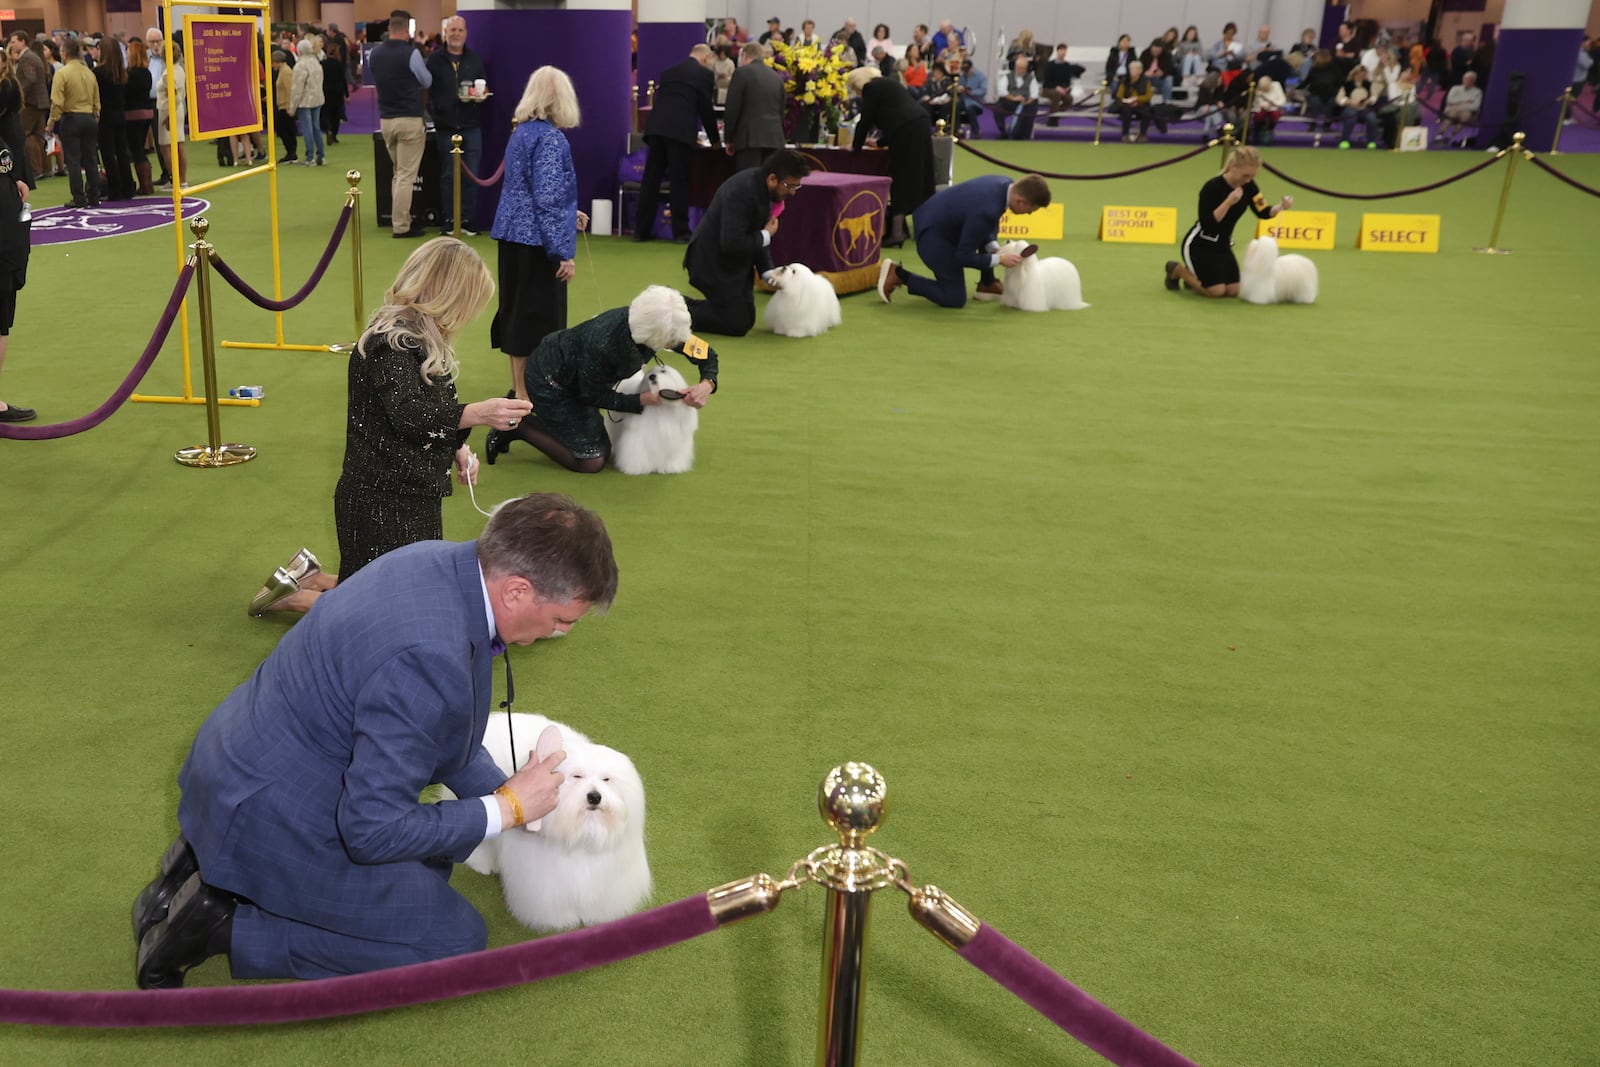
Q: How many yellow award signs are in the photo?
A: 4